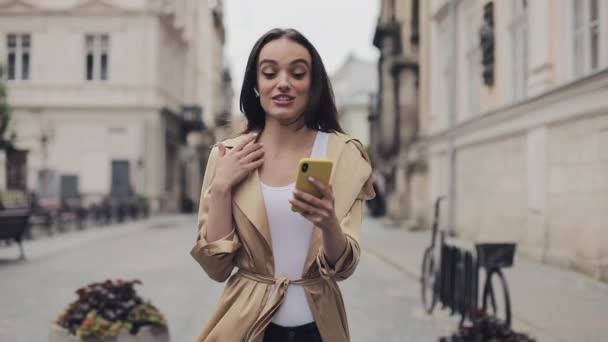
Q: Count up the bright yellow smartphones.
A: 1